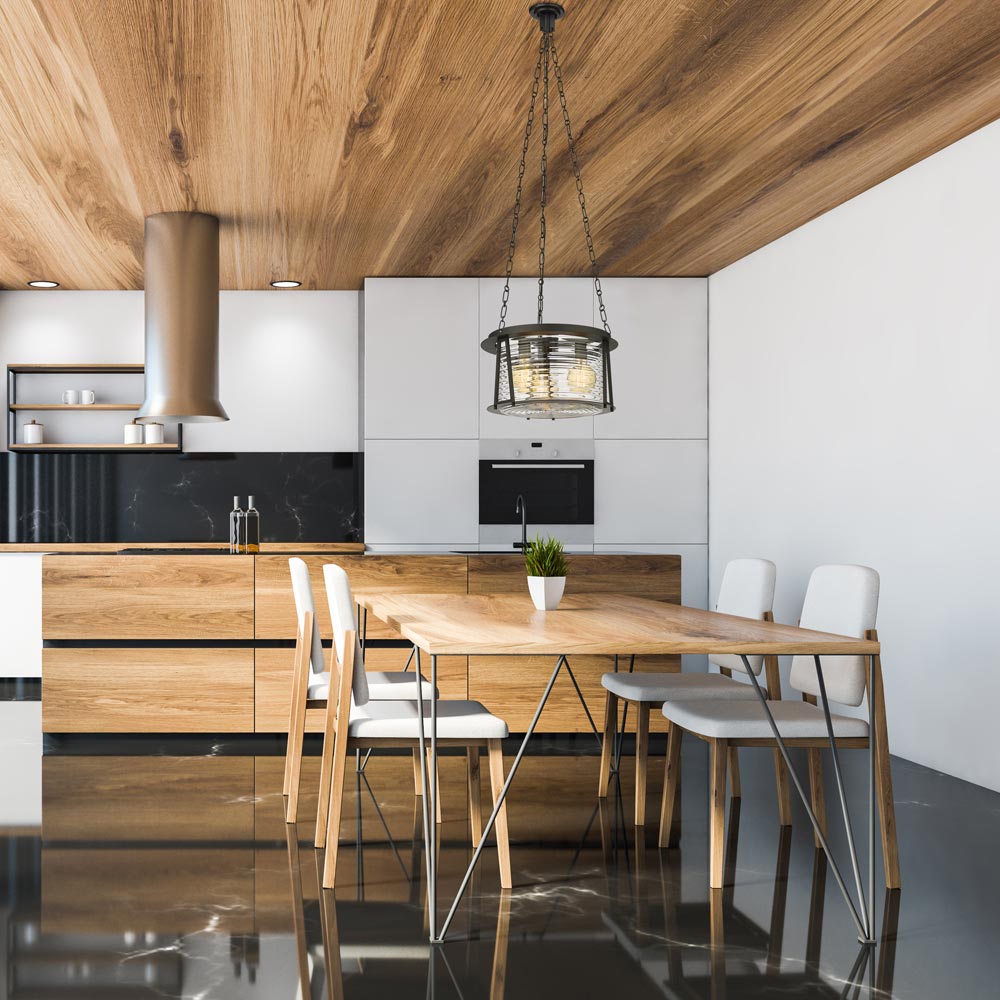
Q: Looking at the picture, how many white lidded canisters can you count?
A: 3